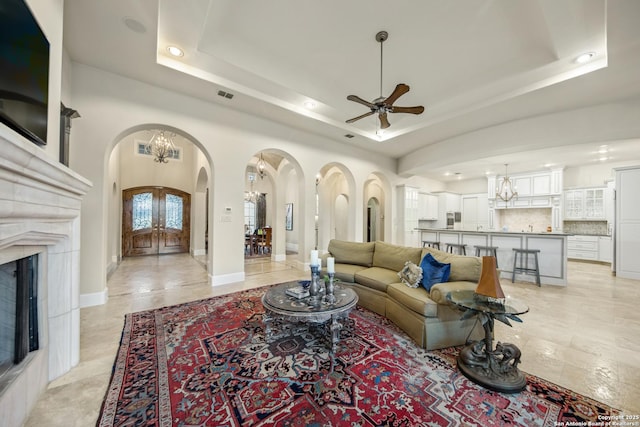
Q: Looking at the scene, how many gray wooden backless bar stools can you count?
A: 4